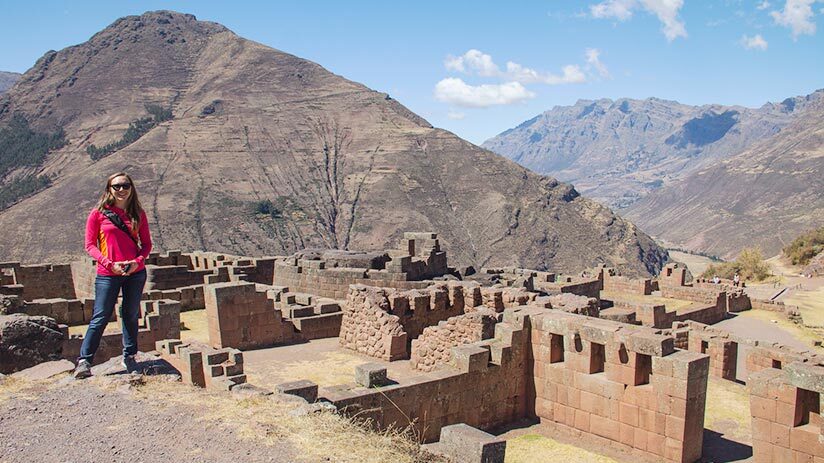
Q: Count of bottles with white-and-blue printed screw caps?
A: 0